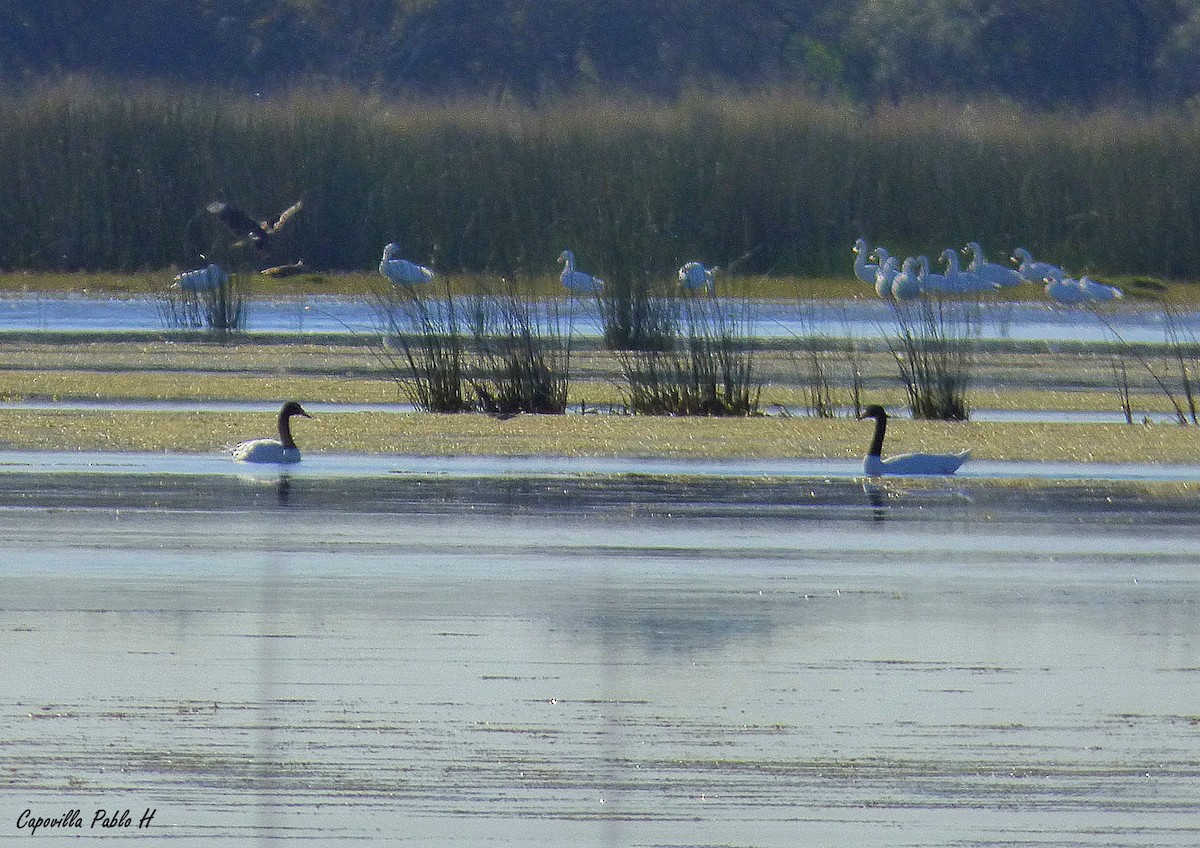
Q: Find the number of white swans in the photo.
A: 14